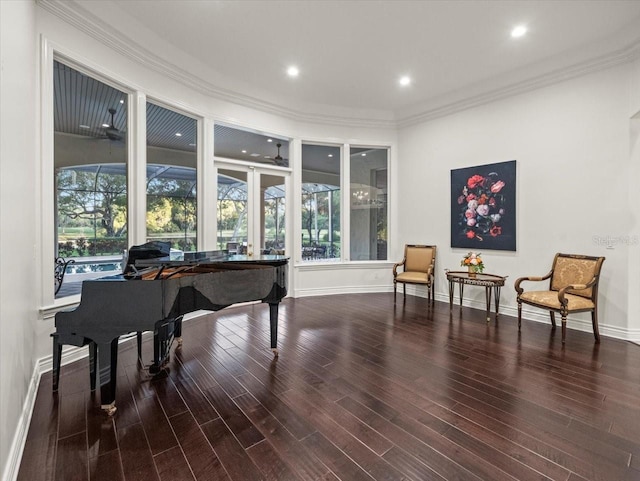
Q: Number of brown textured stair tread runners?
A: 0